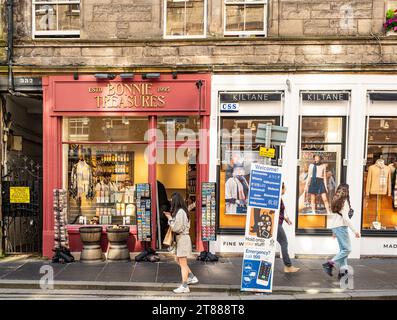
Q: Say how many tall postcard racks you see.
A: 3